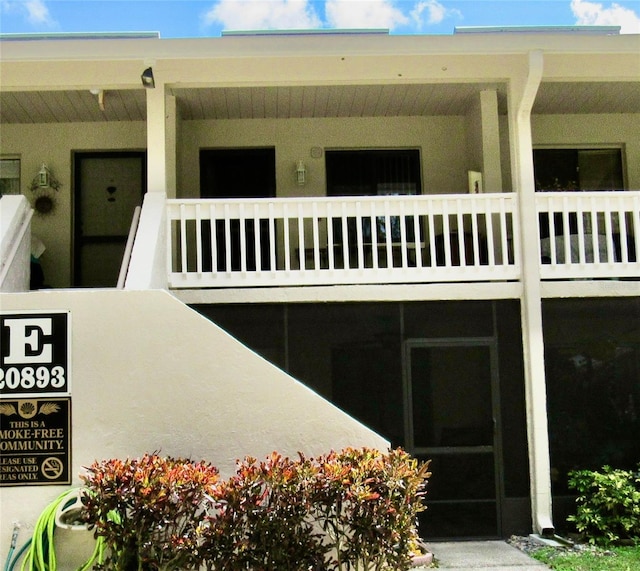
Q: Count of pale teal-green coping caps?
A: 3